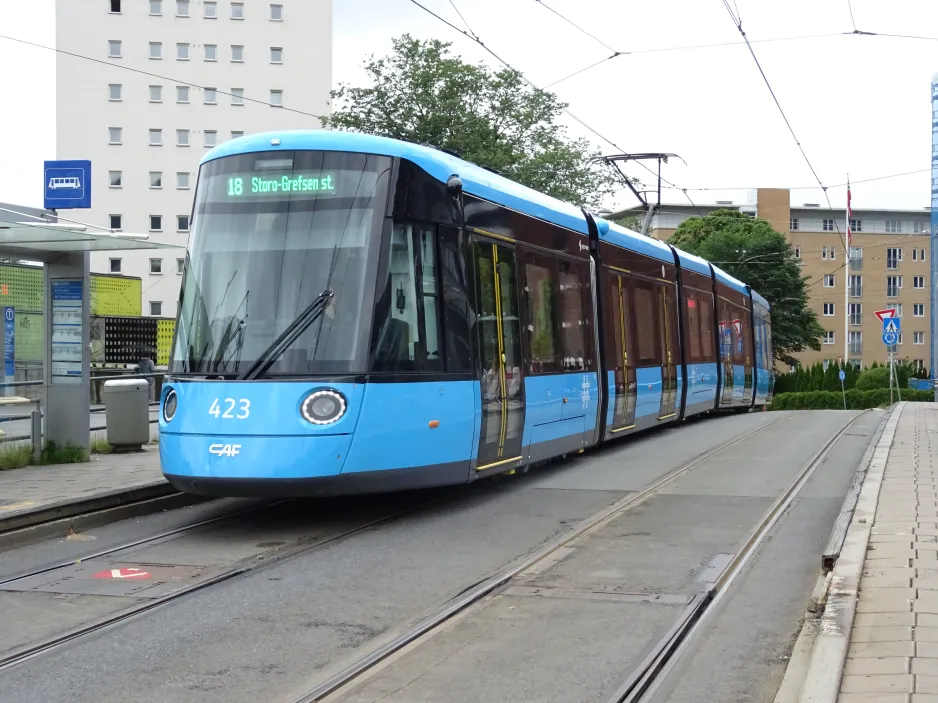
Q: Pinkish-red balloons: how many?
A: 0